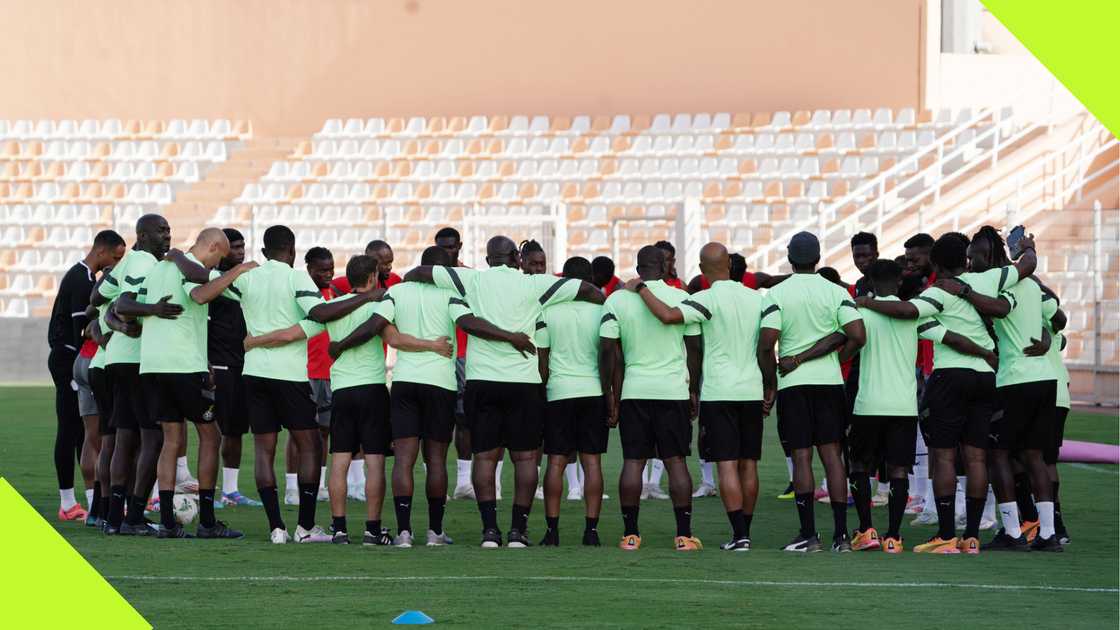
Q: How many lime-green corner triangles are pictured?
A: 2